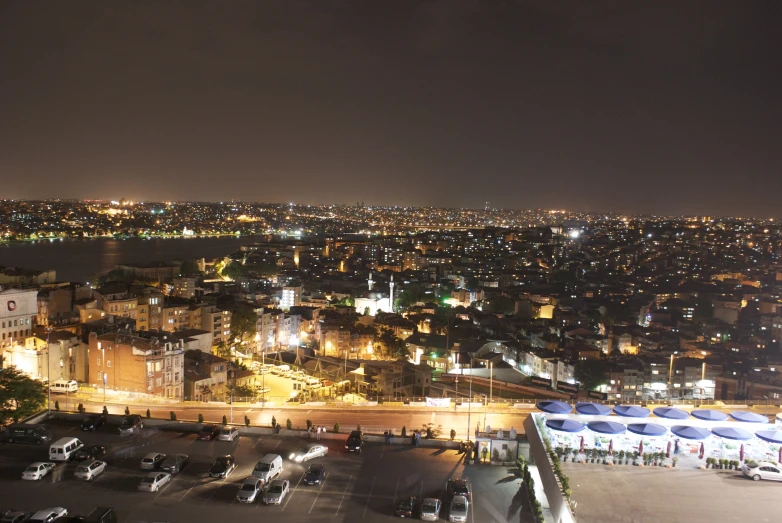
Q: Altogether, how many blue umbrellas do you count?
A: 12